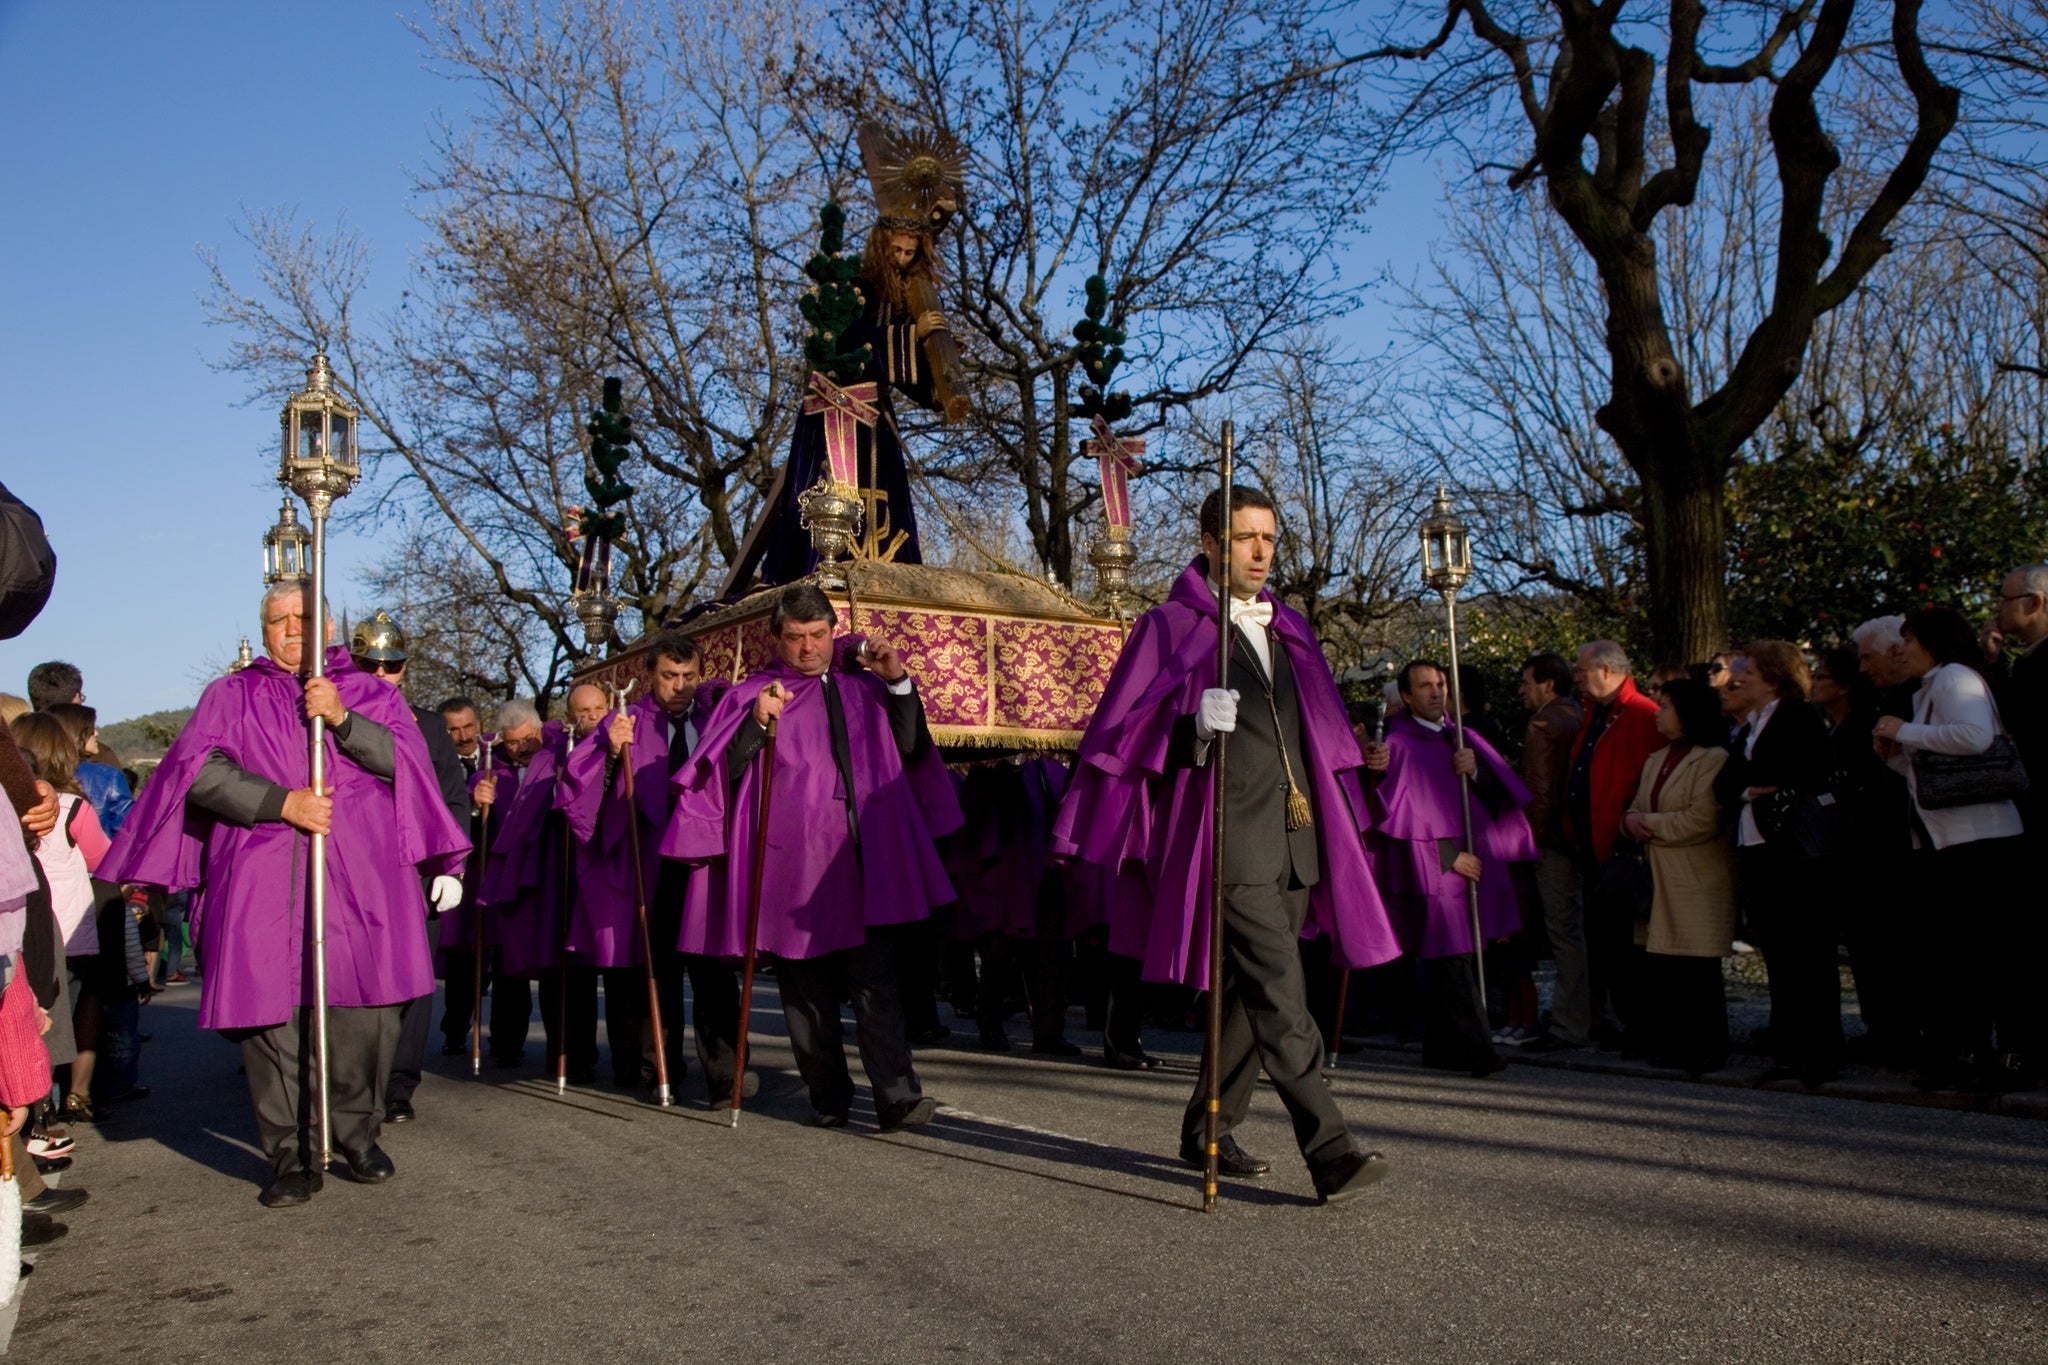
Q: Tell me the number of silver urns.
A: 3